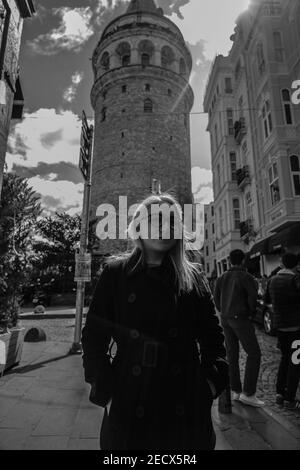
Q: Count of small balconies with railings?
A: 3